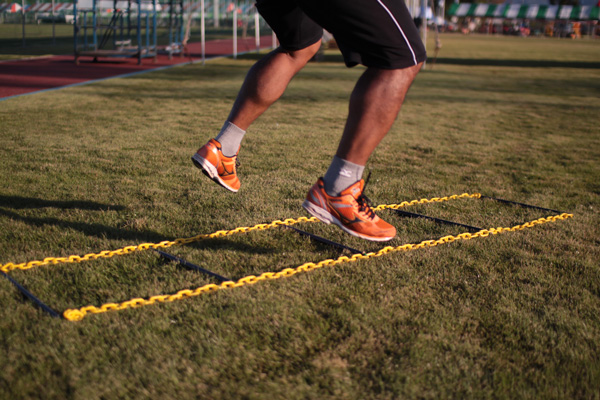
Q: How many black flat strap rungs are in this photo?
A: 5